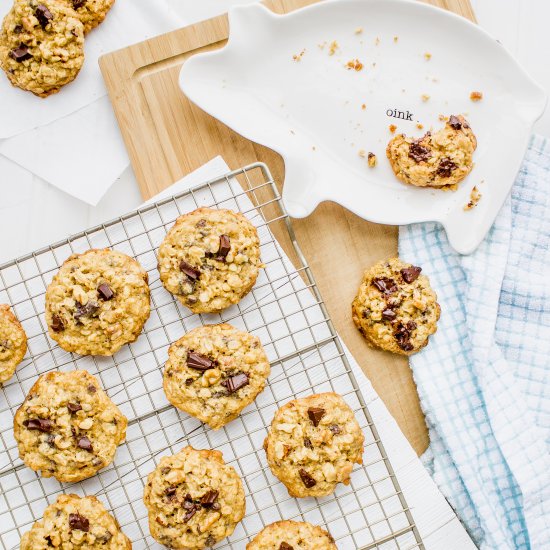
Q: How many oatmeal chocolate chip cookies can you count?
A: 13